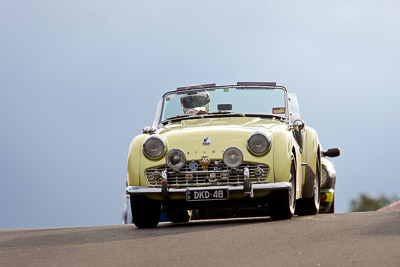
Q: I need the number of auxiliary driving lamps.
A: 2